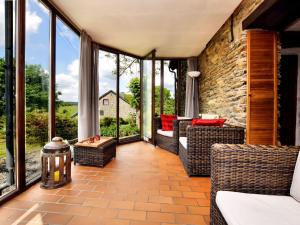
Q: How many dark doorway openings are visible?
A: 1